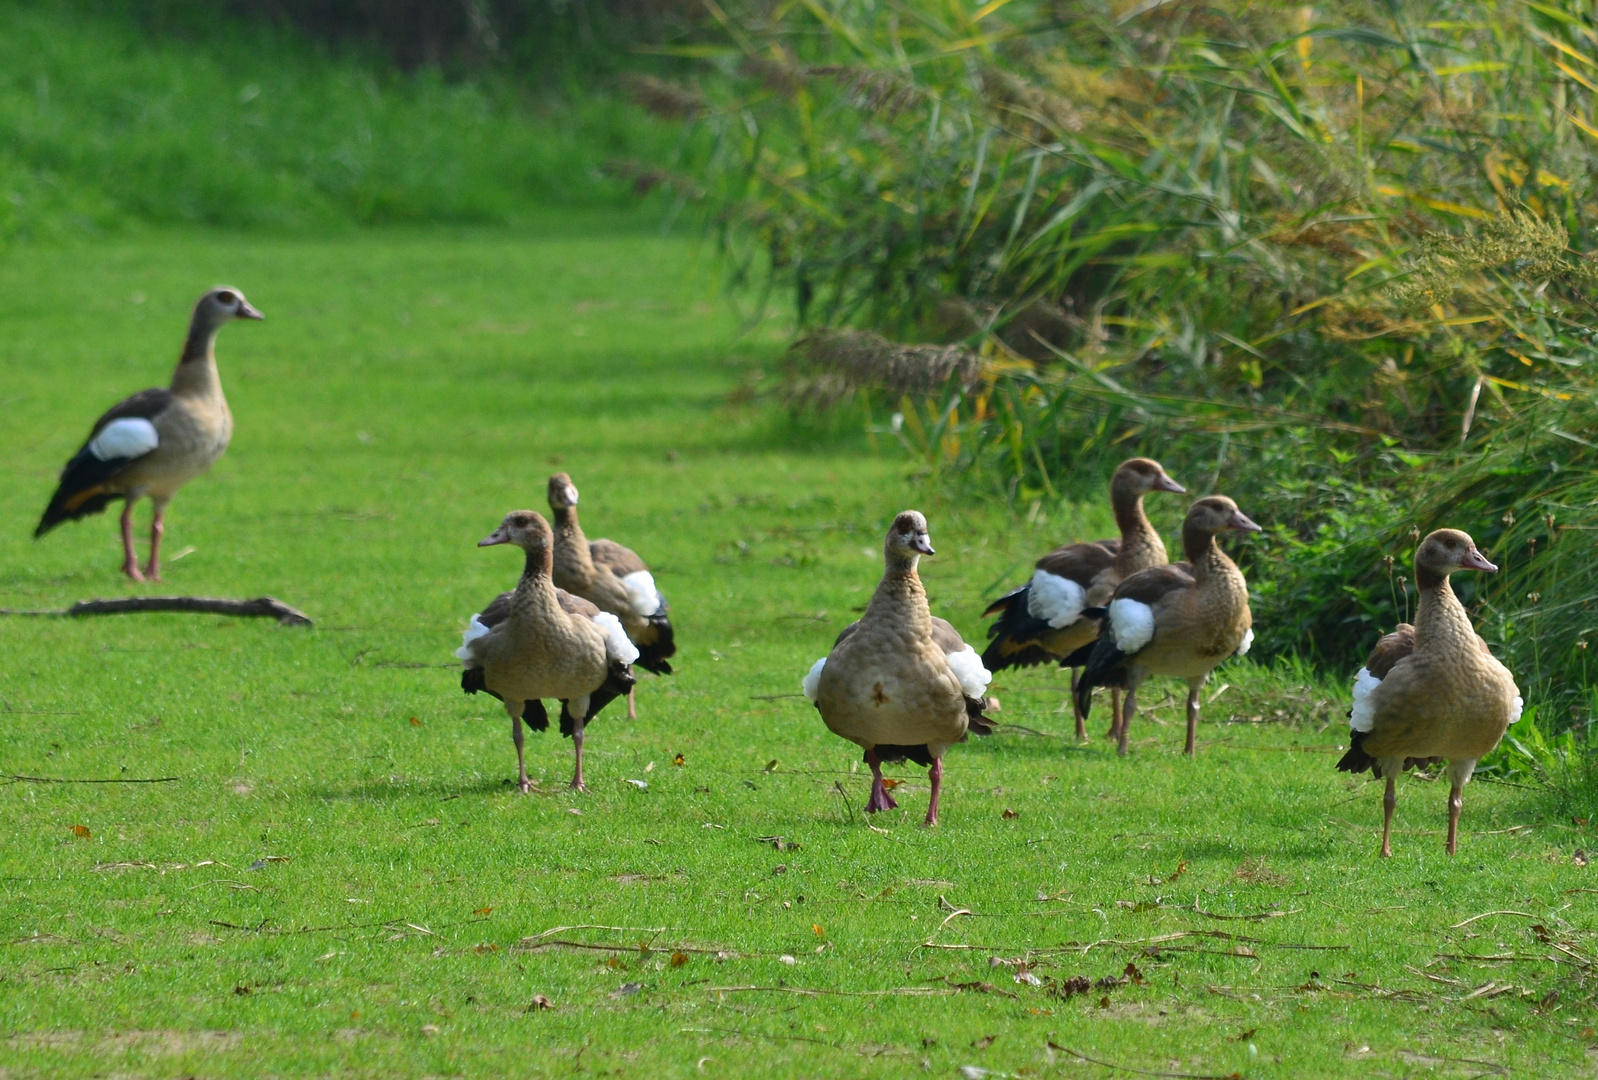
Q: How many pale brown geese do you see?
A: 7